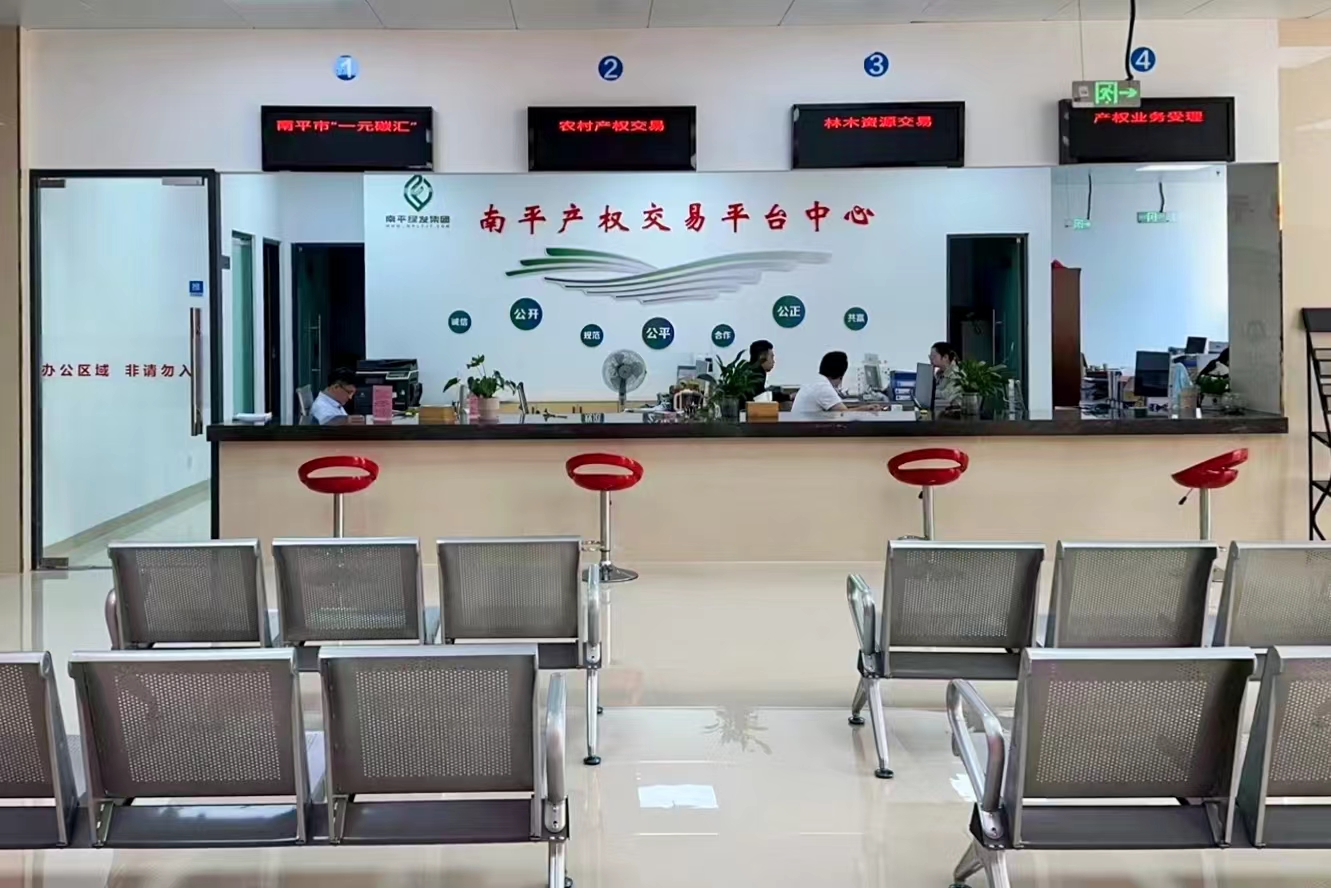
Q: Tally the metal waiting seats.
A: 11